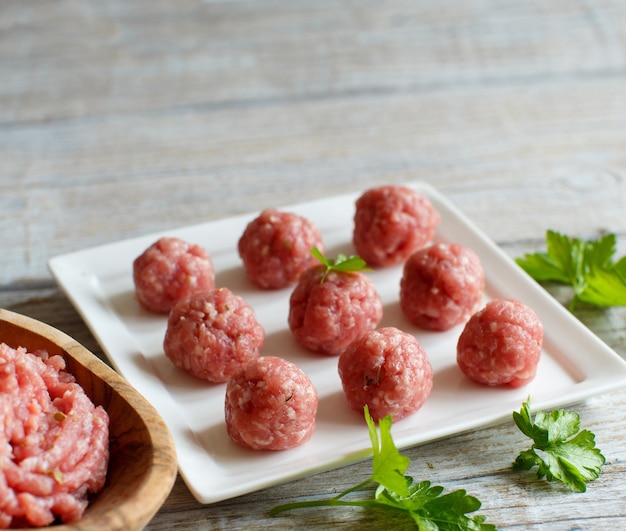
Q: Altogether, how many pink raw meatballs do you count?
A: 9